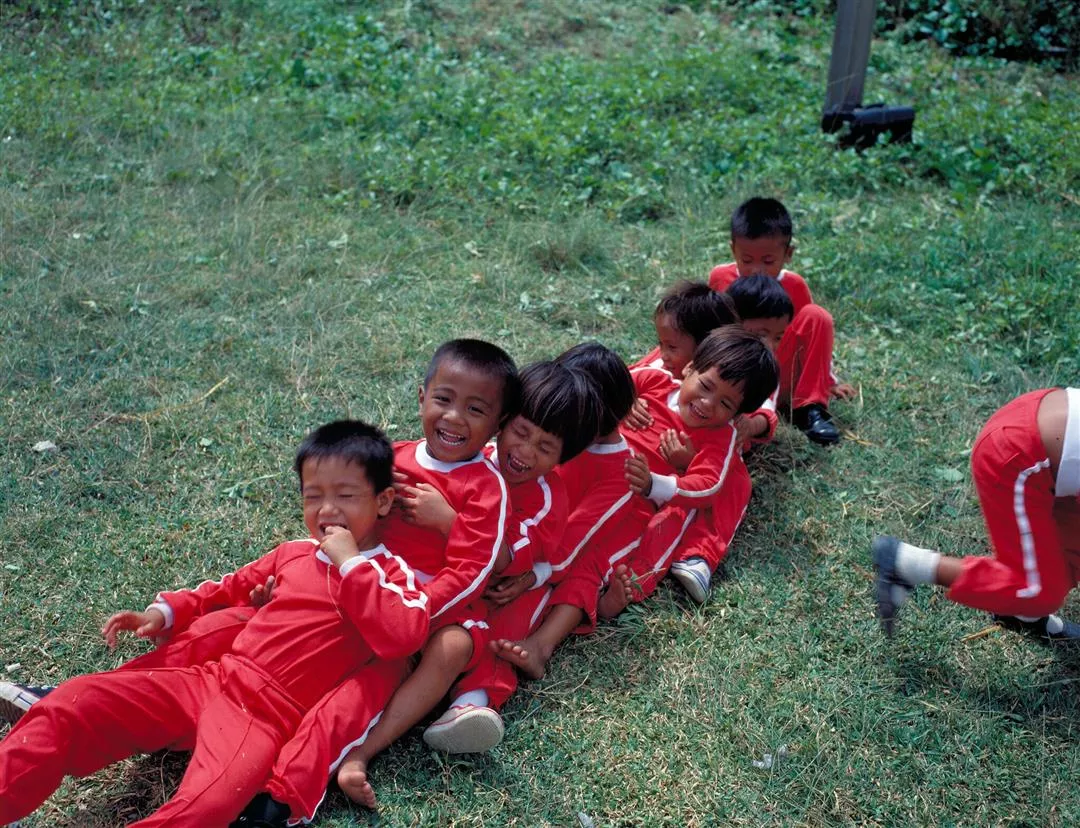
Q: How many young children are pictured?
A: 9